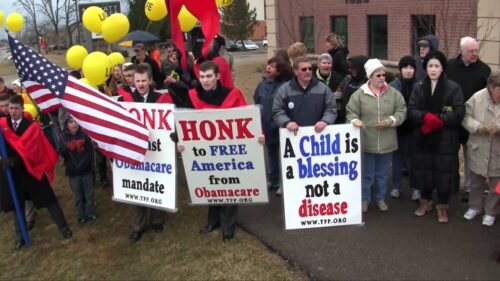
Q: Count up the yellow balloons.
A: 12